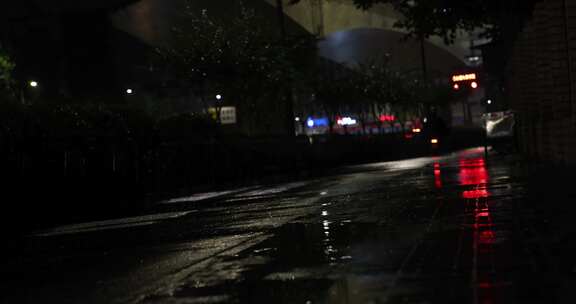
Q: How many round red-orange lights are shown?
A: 2